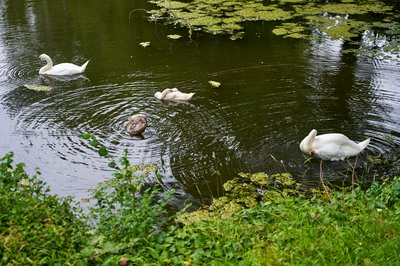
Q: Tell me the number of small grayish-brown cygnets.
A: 1